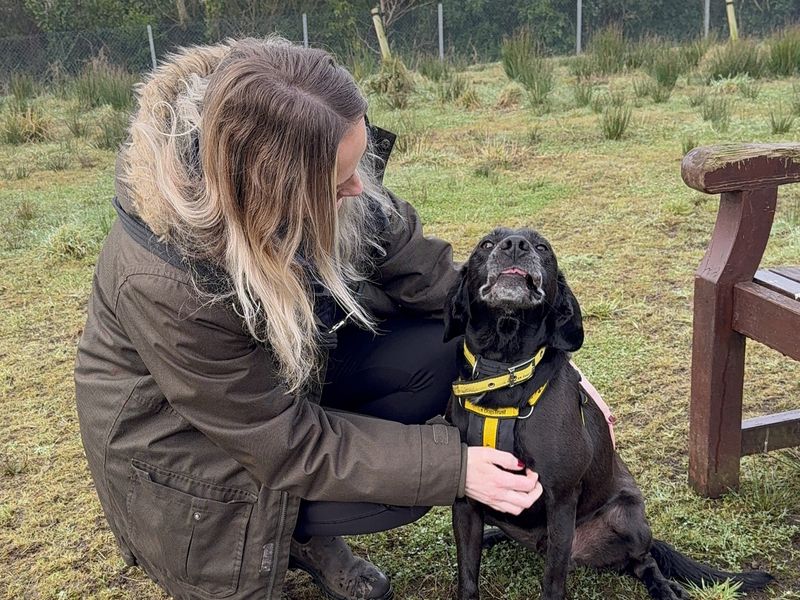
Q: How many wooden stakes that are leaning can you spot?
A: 2